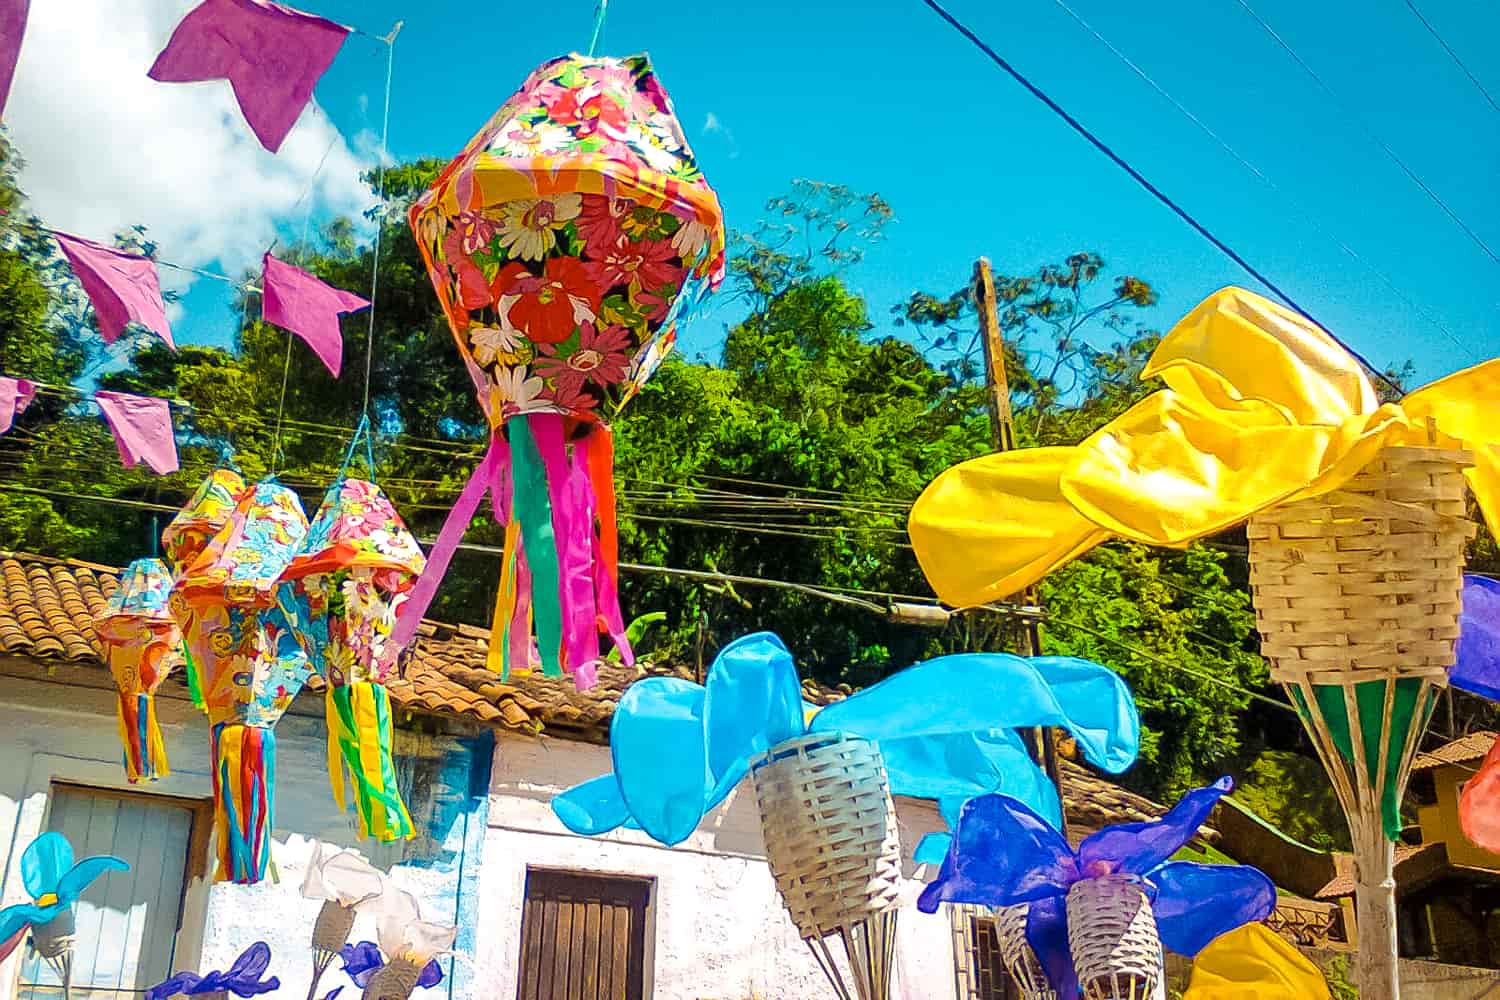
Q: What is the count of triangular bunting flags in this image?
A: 6